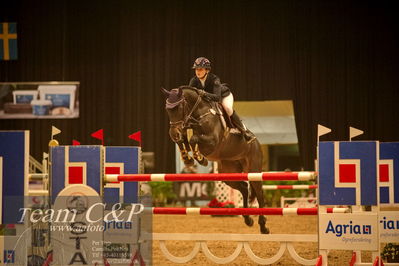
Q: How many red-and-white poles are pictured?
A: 3